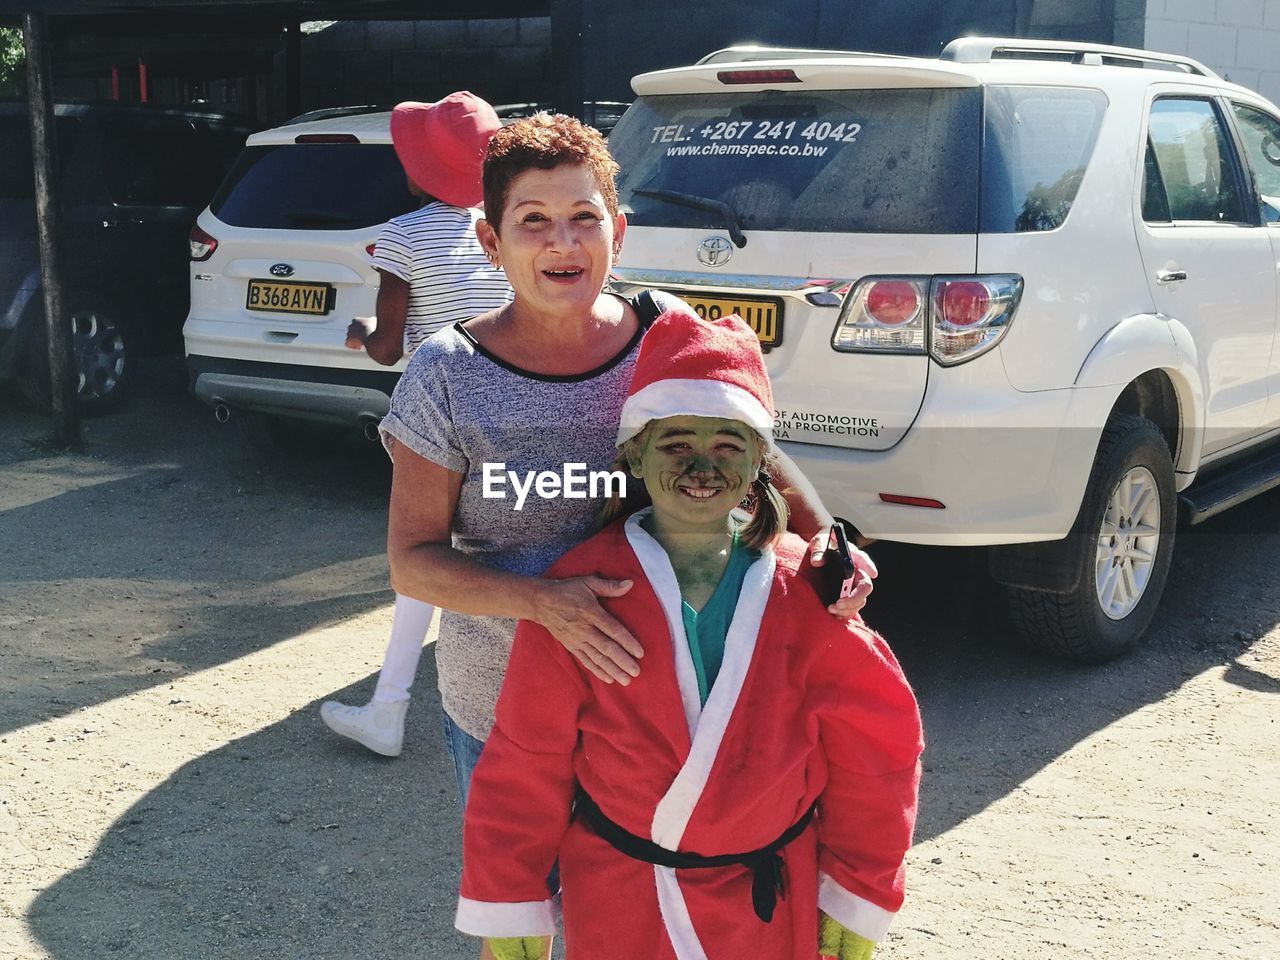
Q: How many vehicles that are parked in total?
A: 3